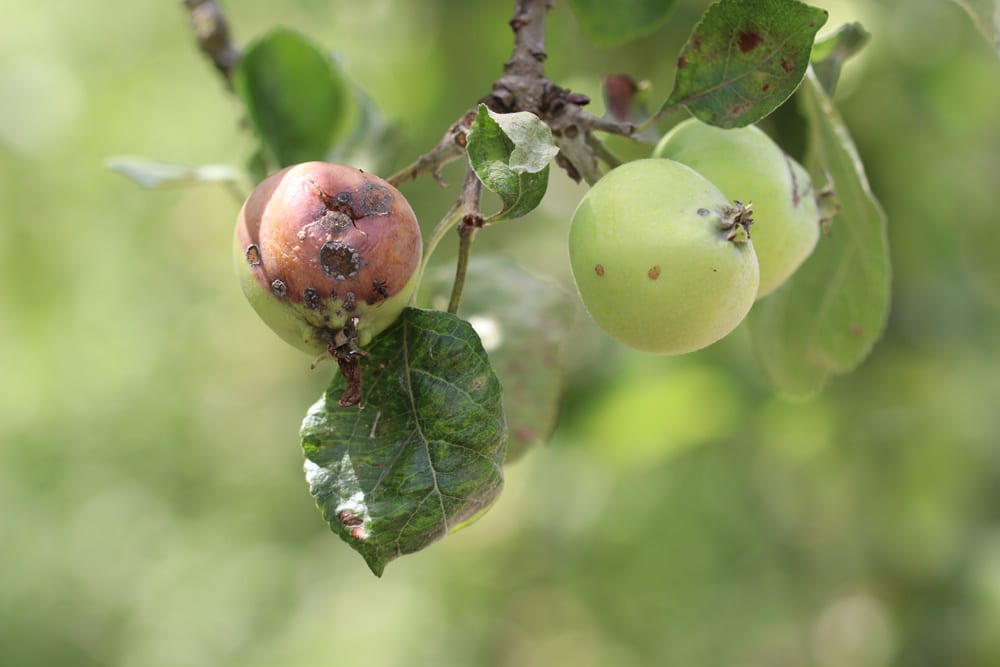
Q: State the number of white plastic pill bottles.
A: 0